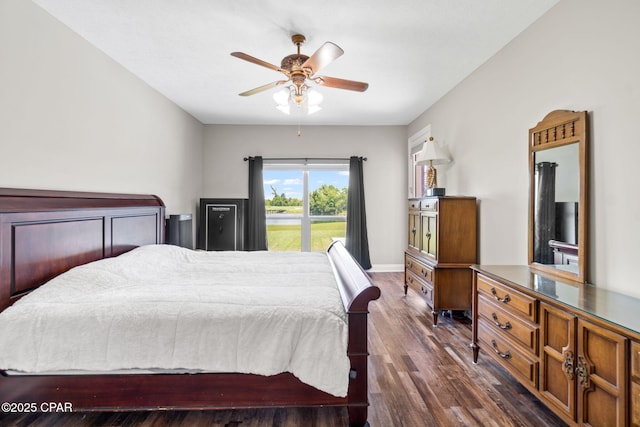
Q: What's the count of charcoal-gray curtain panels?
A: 2